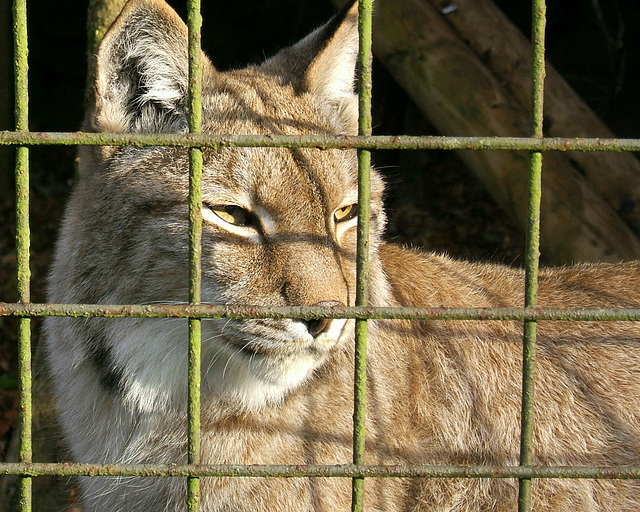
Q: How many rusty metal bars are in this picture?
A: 7